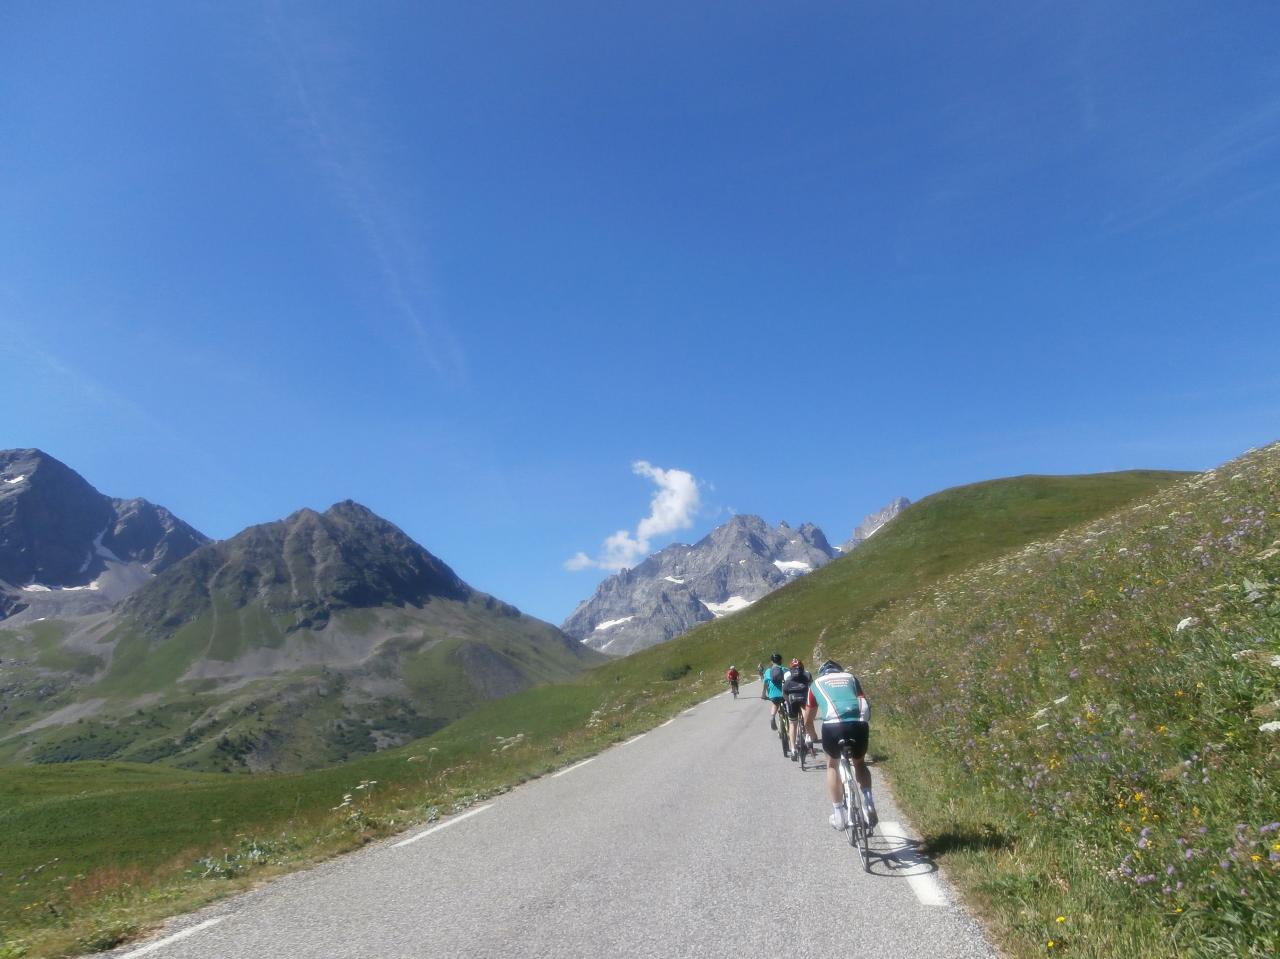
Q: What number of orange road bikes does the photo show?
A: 0